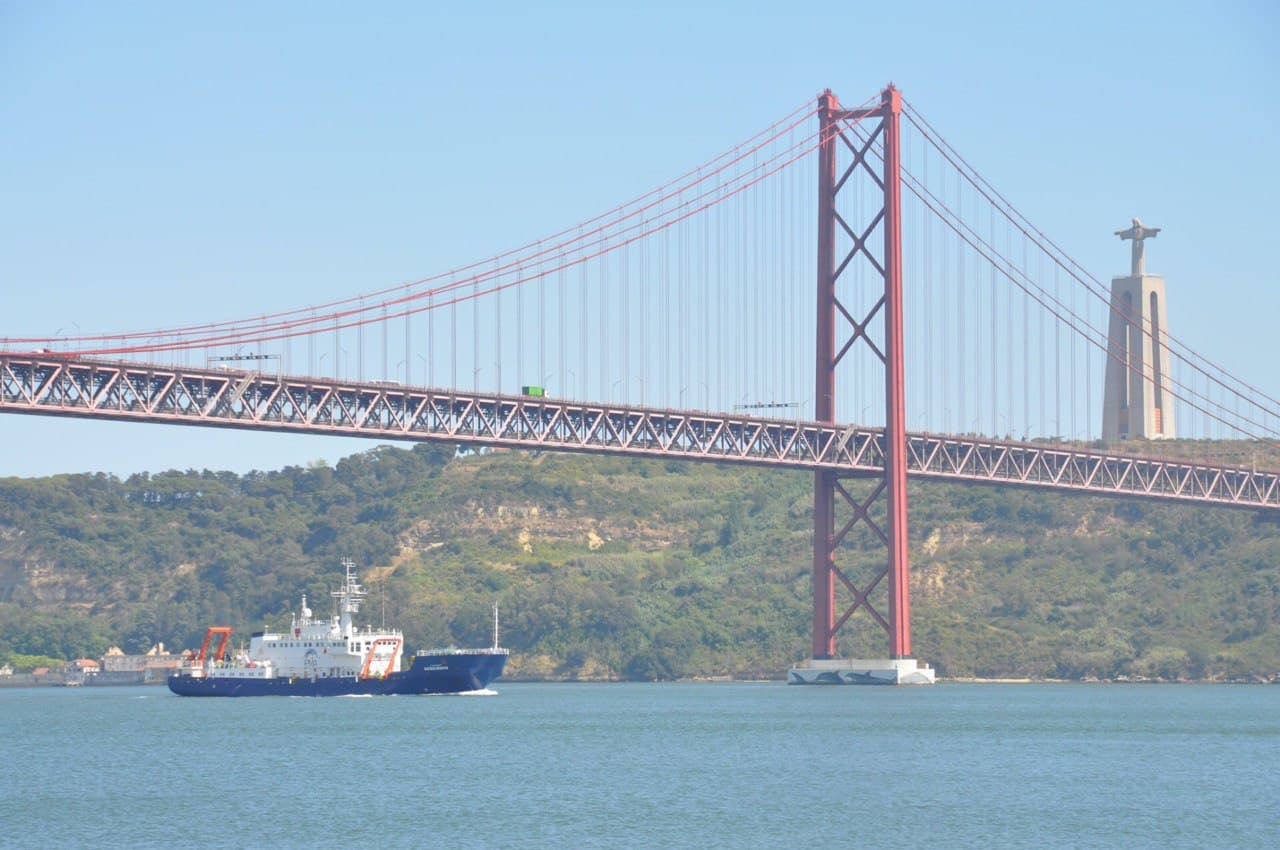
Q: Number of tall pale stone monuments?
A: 1